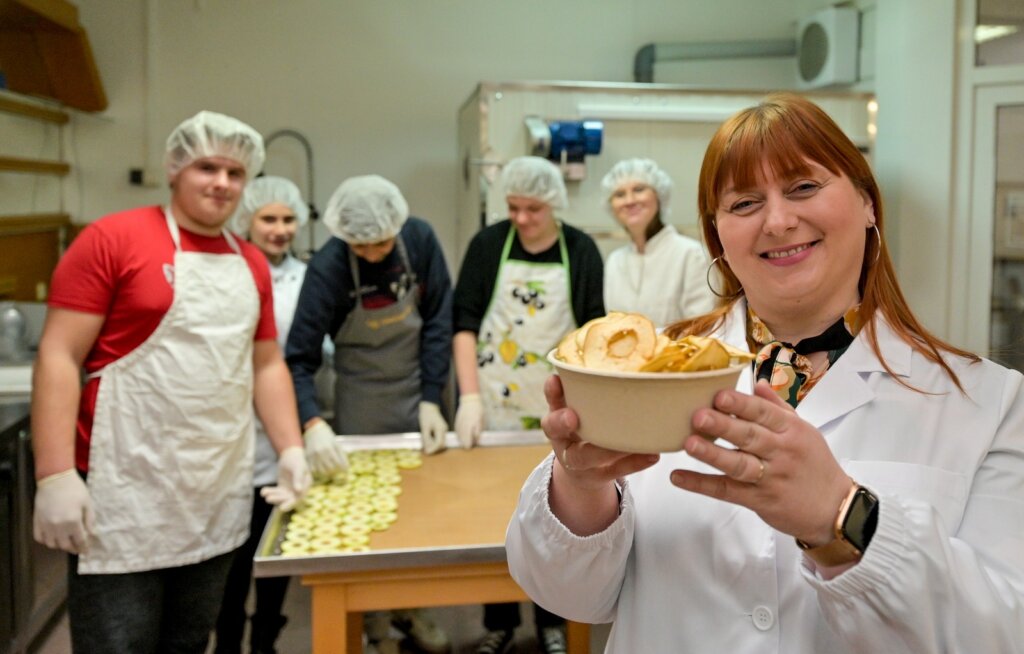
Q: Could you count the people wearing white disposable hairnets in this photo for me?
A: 5